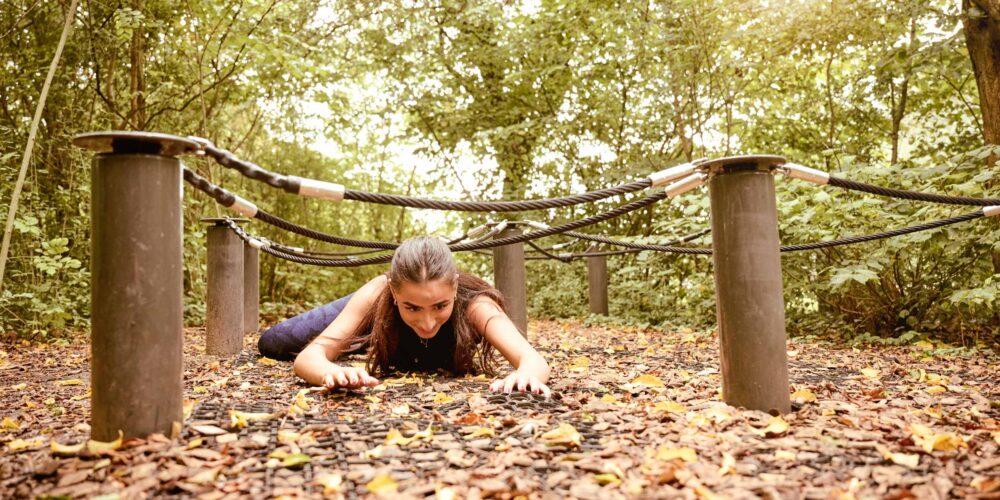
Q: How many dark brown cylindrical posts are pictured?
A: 6